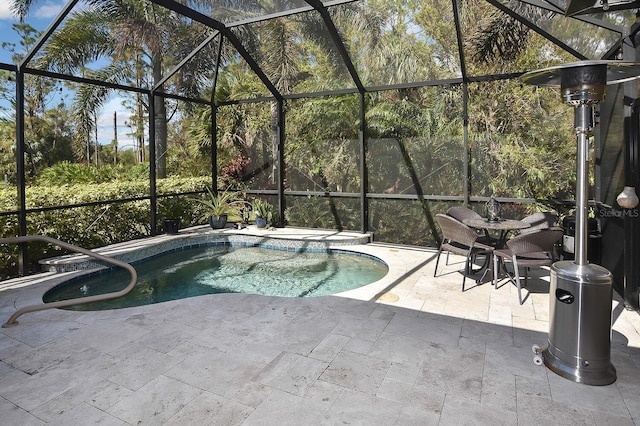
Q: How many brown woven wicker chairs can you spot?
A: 4